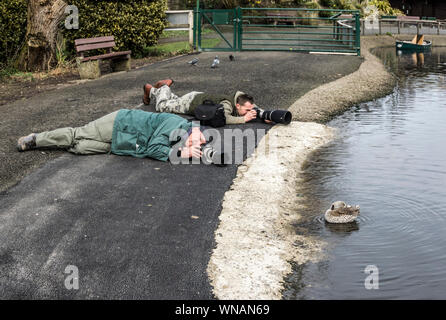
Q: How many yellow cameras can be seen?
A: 0